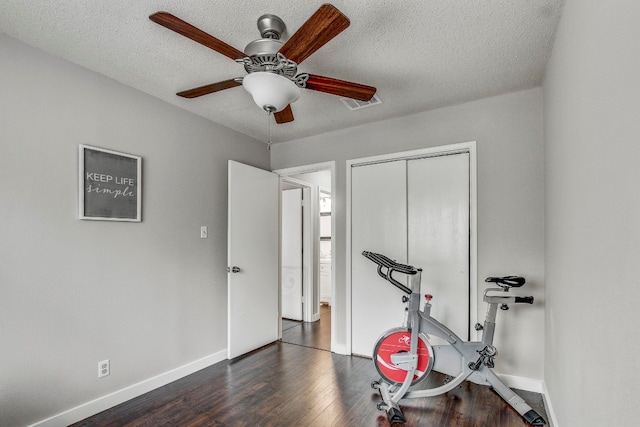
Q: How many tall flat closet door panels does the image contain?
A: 2